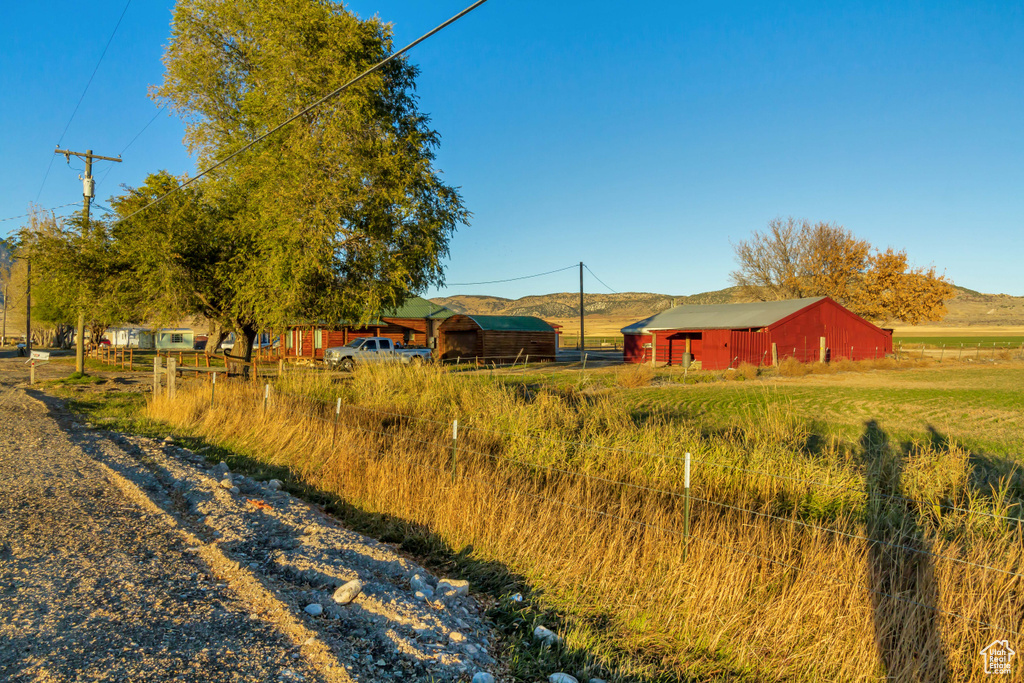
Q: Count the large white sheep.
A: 0